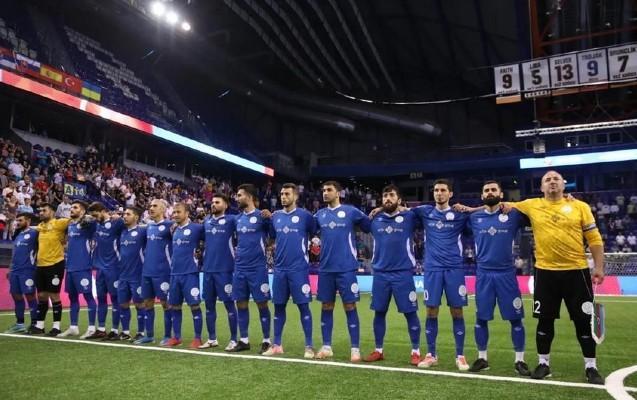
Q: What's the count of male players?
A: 15